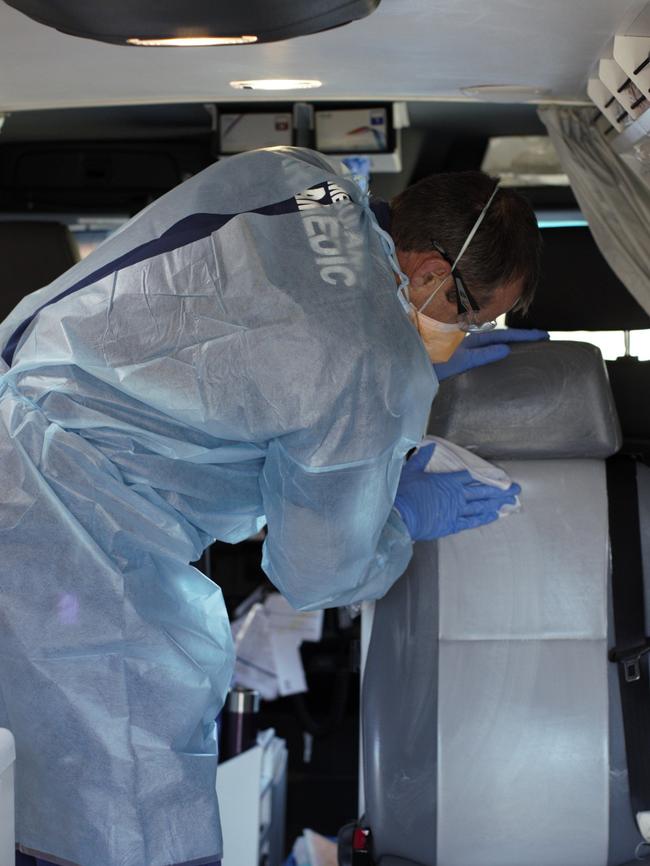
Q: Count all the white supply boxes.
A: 2